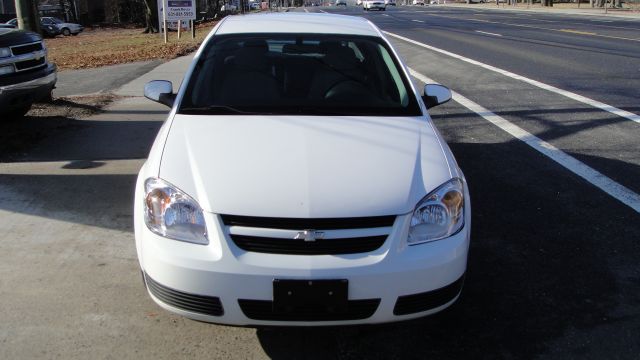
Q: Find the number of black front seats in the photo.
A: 2